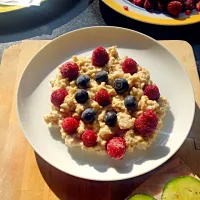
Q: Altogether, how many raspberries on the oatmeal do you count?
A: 10